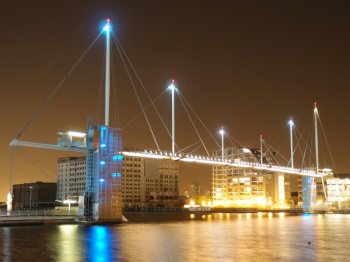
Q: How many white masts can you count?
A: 6